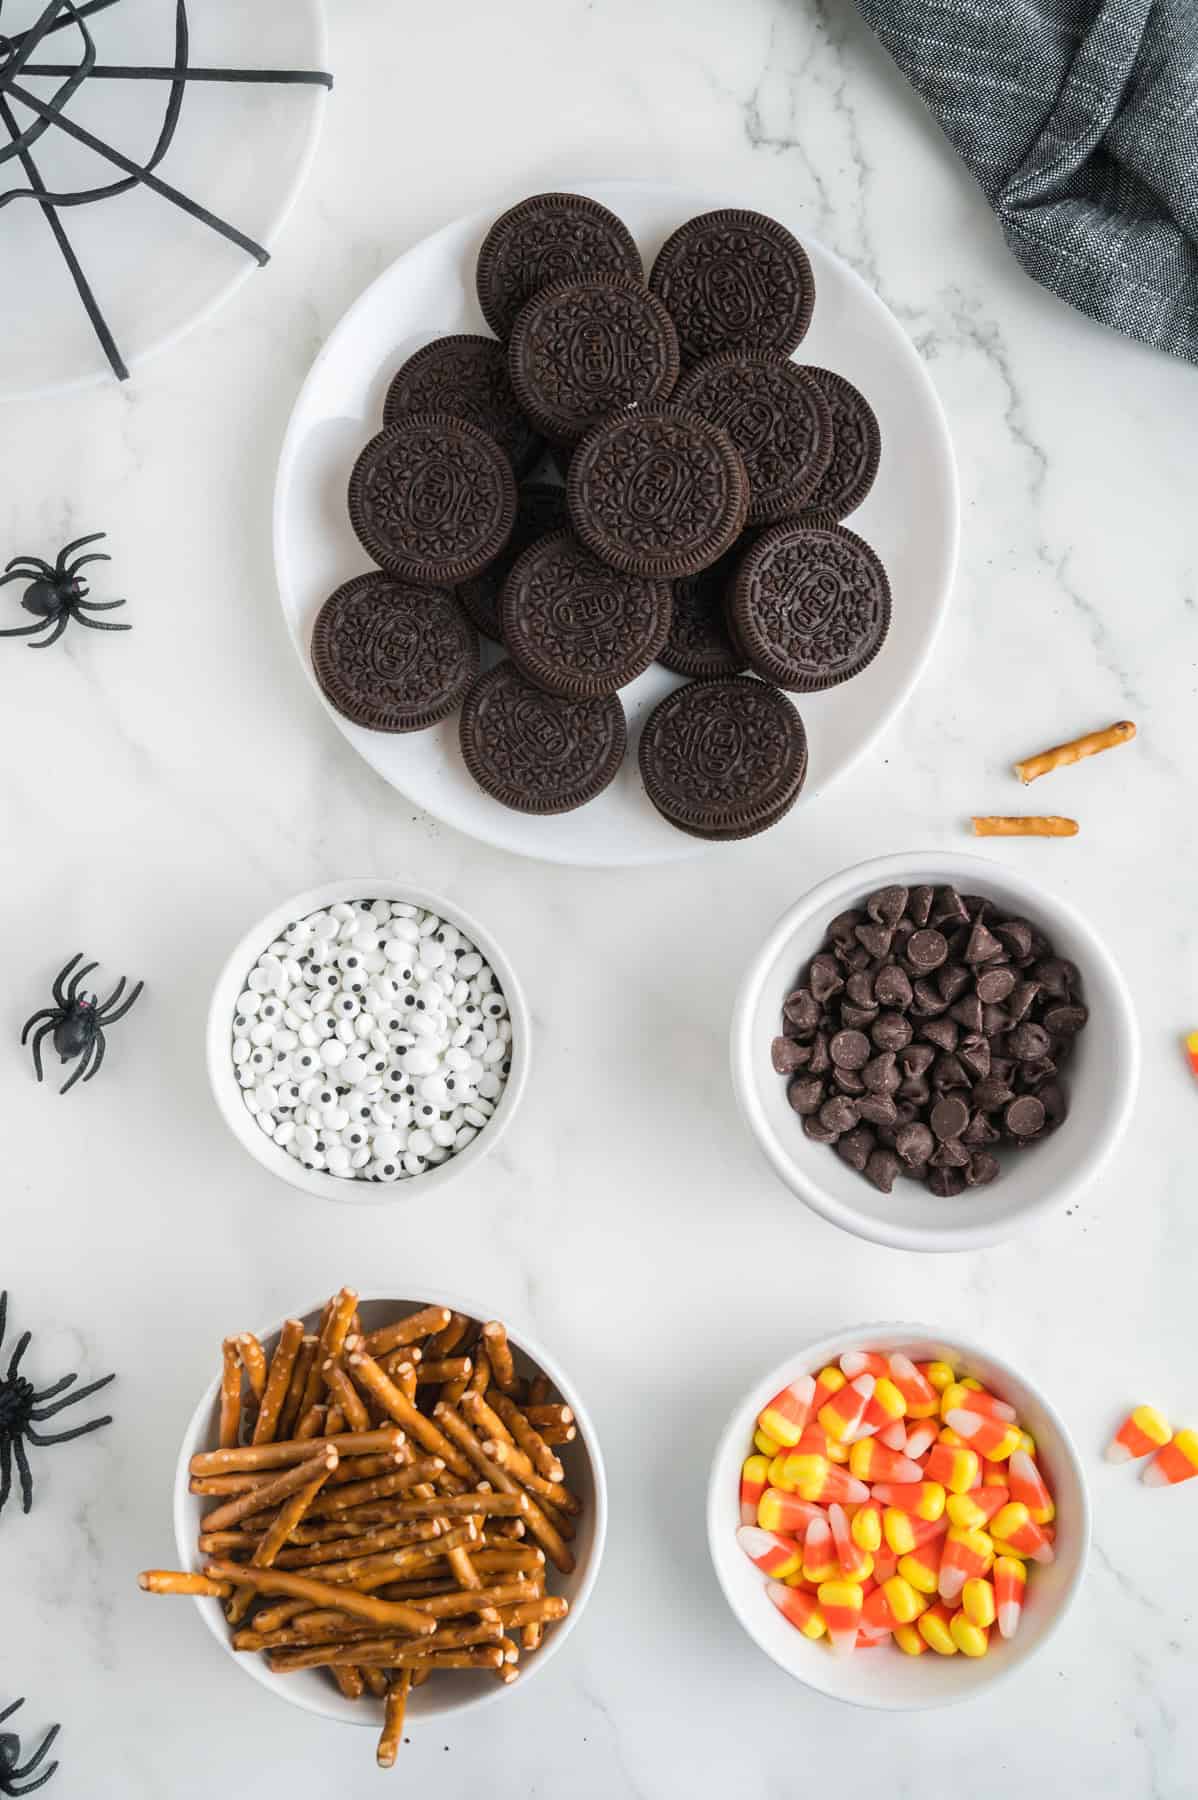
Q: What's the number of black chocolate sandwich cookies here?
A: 15